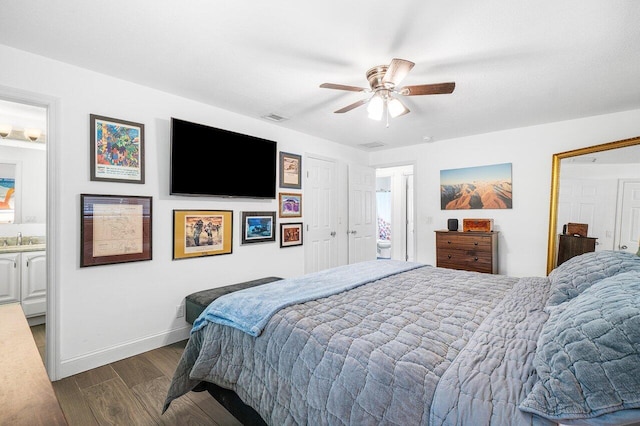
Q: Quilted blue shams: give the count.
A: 2